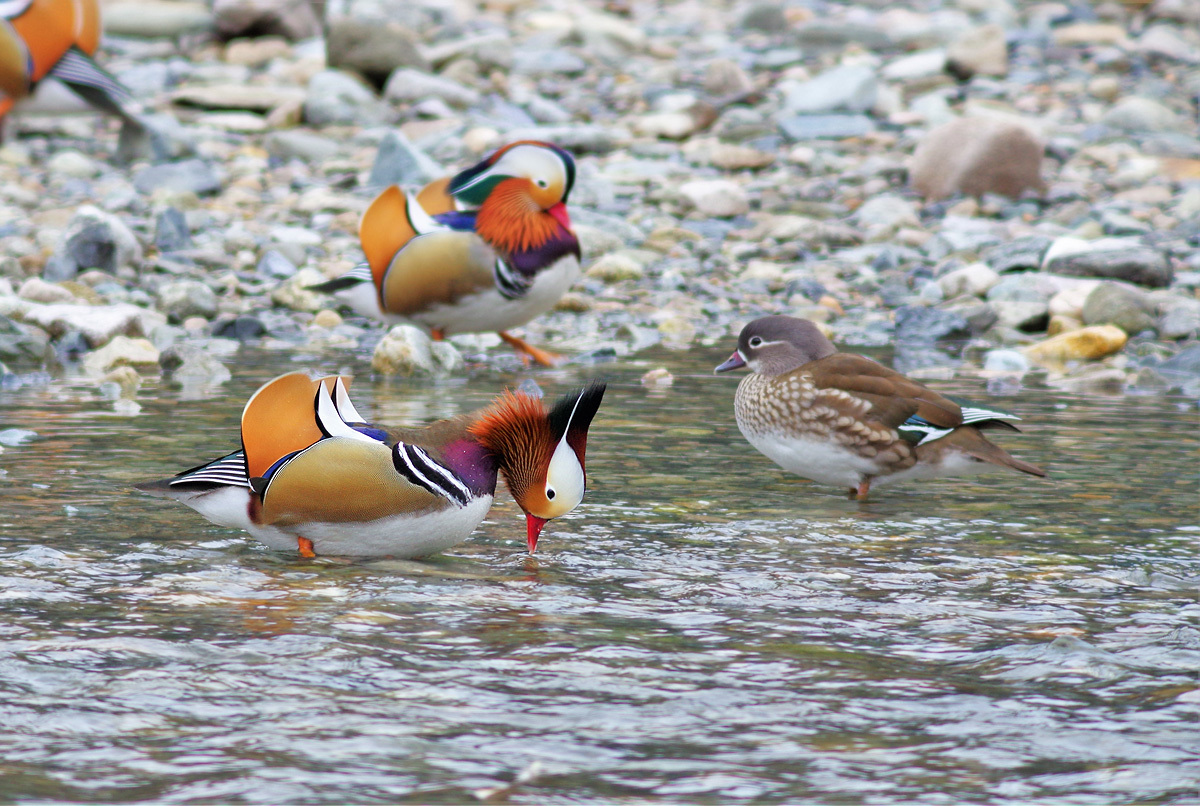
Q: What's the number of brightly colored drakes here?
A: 3